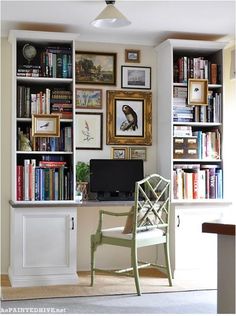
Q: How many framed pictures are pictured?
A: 10